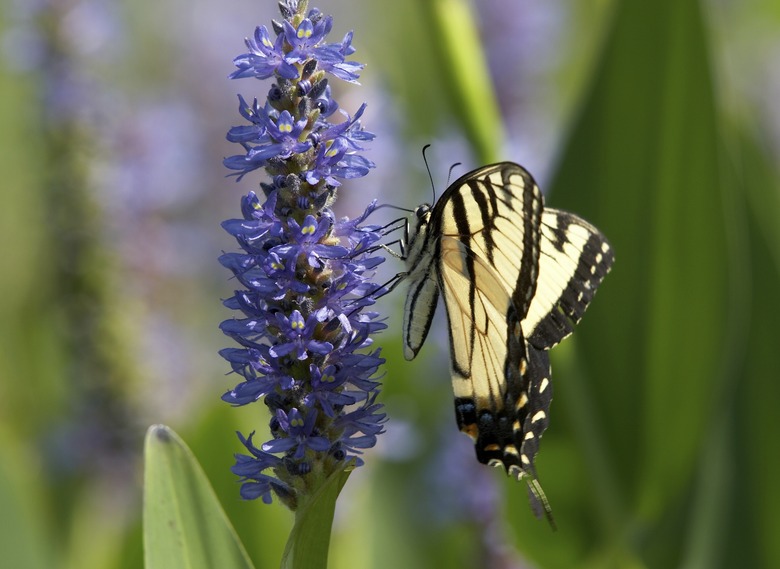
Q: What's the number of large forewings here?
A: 2